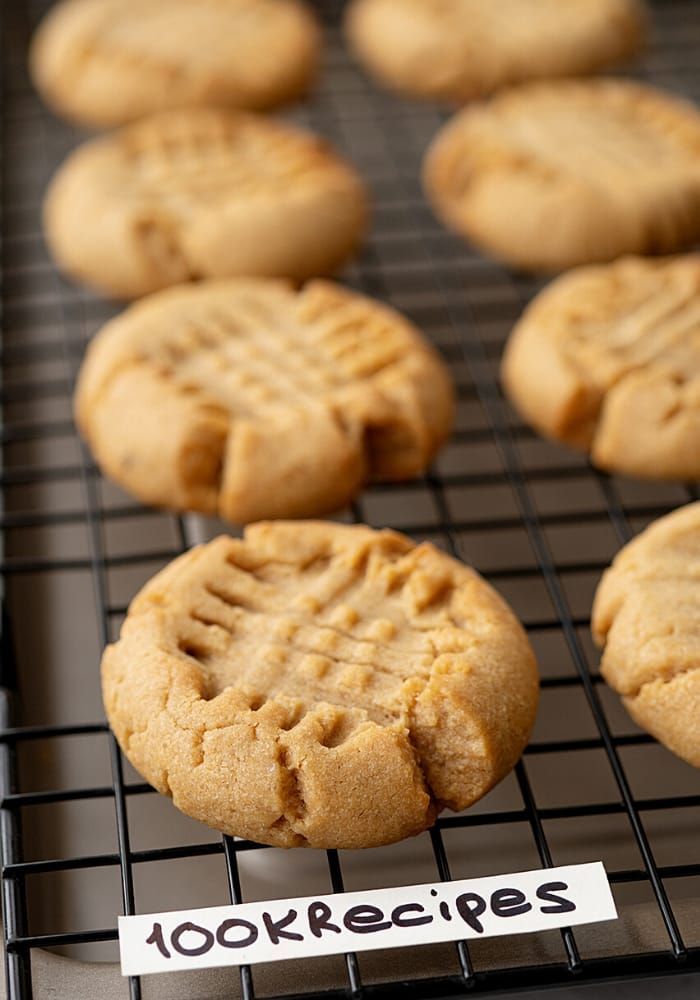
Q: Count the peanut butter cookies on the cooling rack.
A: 8